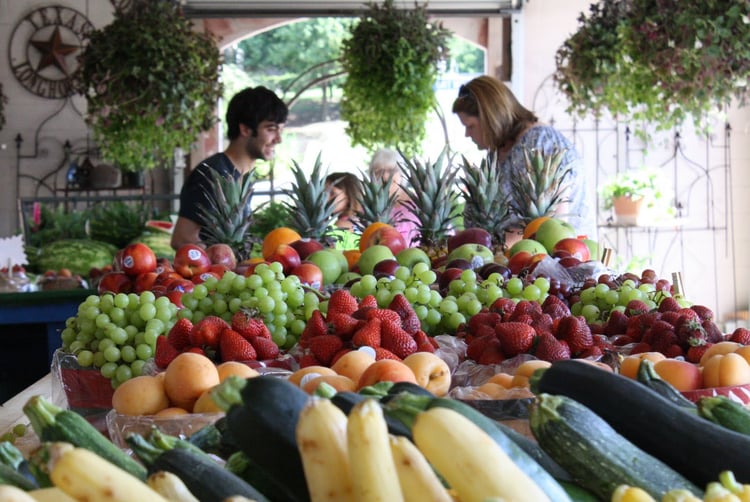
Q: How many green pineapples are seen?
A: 6